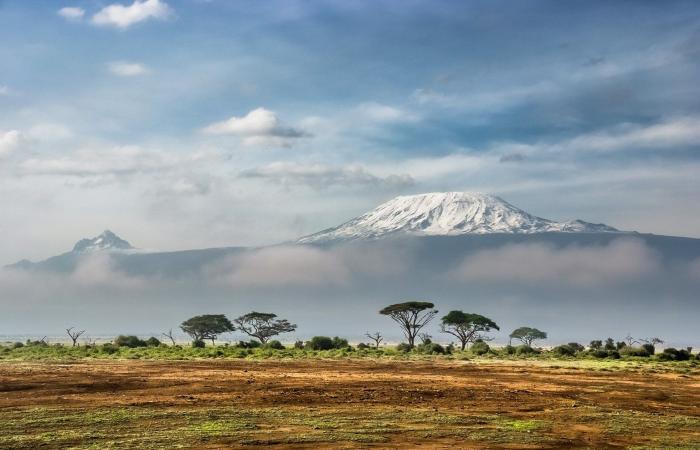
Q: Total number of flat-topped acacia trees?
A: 5